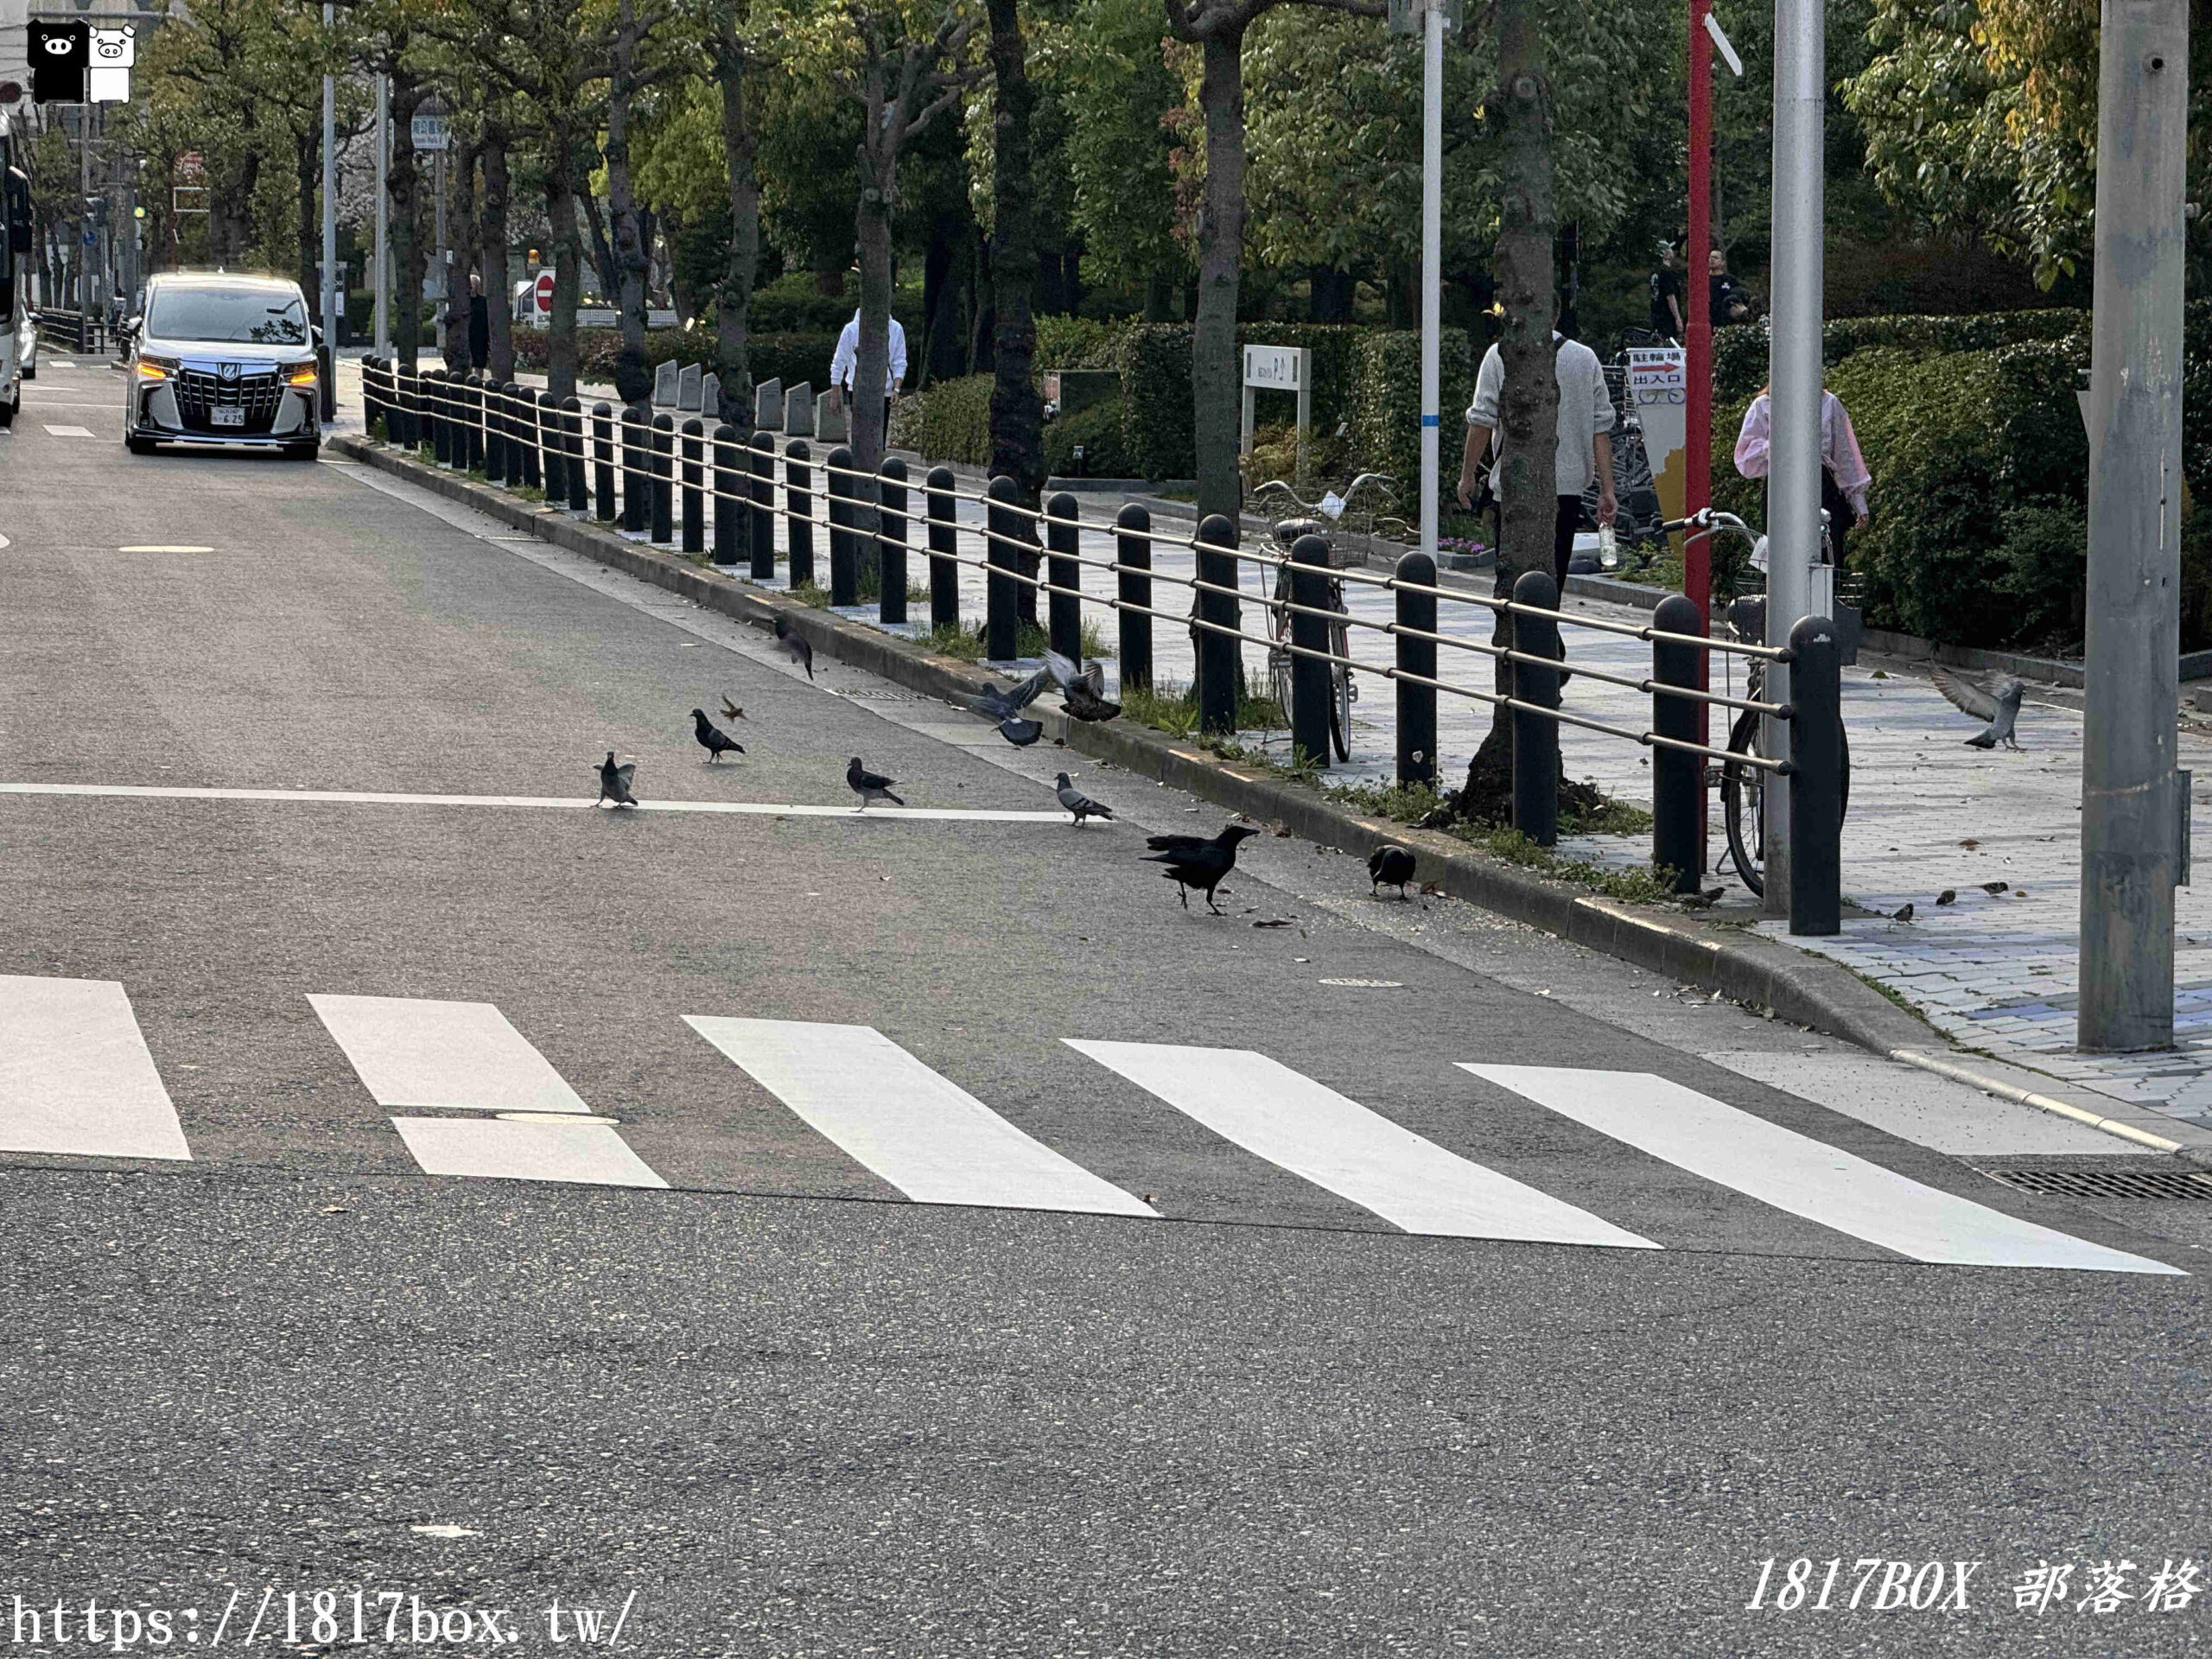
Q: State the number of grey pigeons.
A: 8